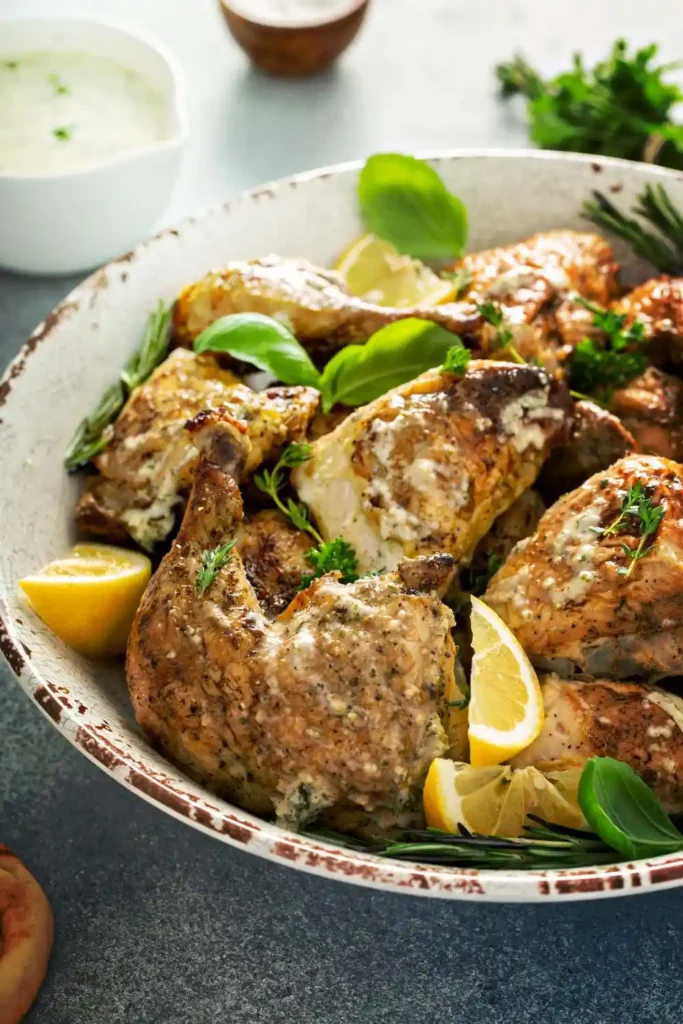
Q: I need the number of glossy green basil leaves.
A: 4